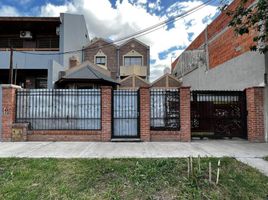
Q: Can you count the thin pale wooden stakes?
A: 5